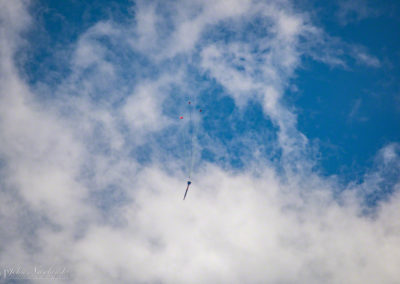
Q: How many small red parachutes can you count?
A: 3